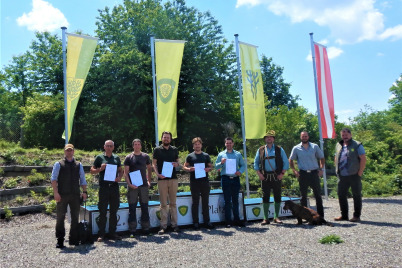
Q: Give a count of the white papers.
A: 5